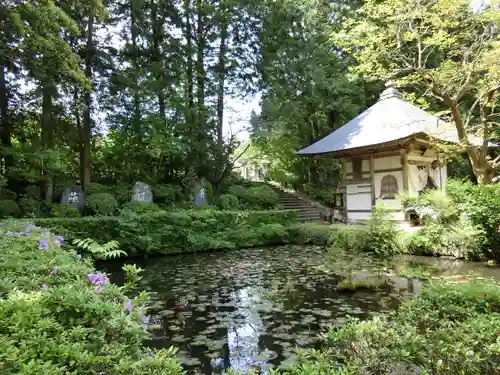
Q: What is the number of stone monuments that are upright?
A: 3